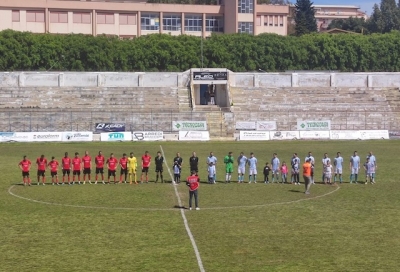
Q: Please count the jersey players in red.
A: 10